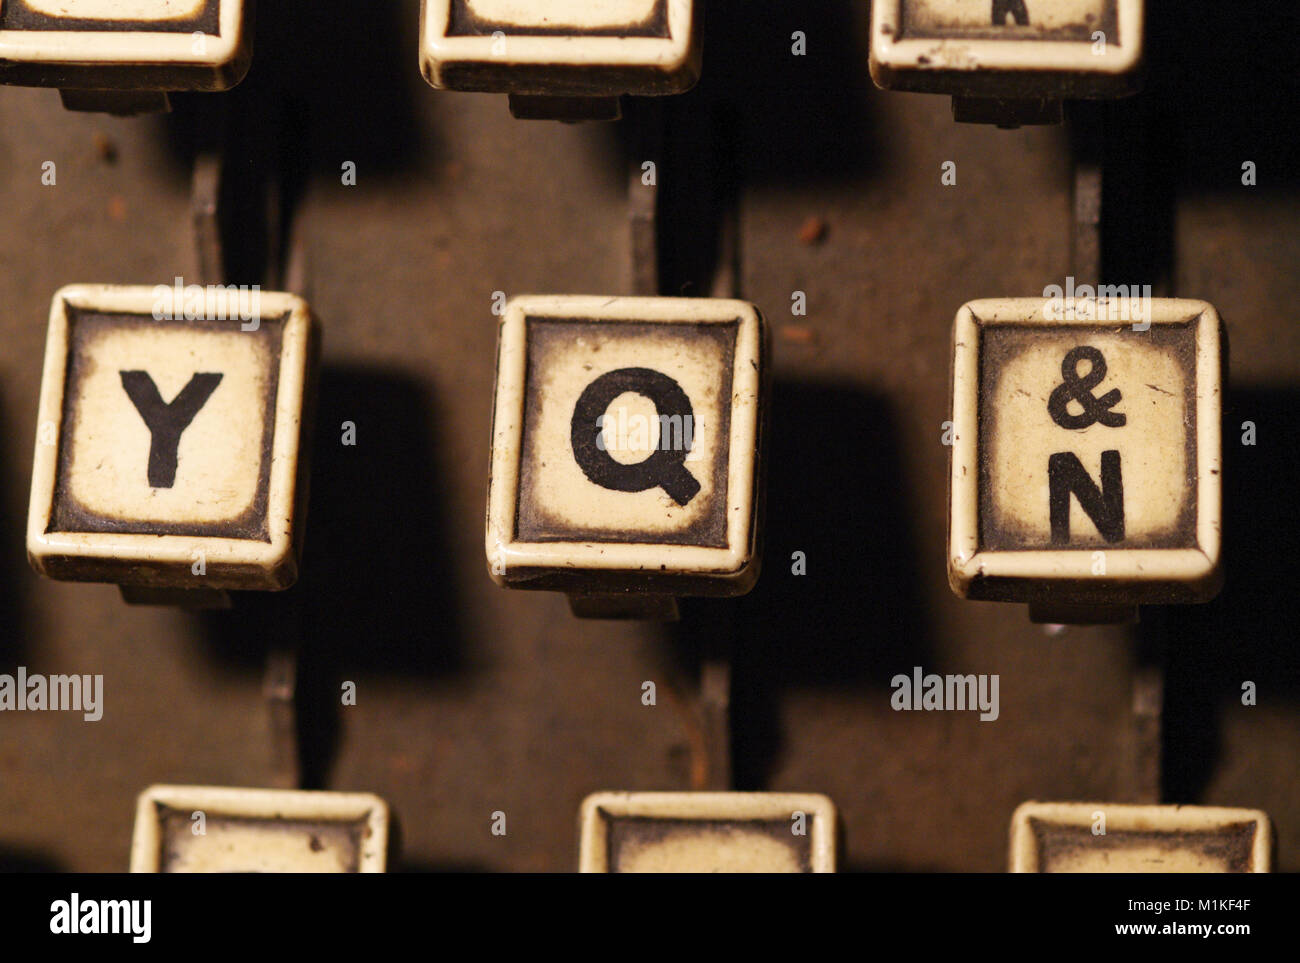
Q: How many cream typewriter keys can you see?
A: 9